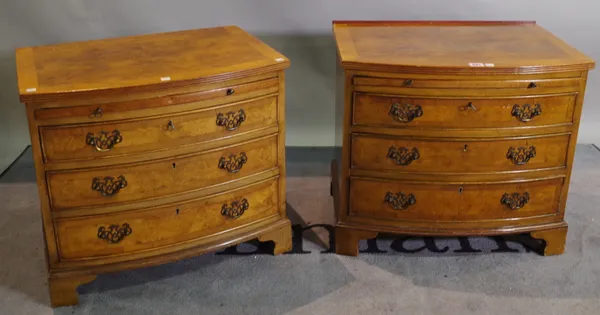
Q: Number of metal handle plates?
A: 12